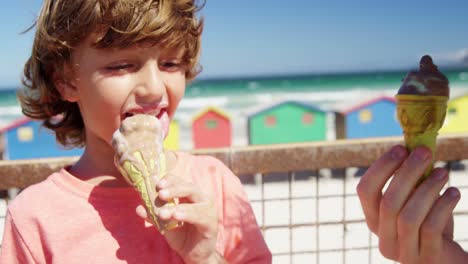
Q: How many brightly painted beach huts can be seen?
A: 6